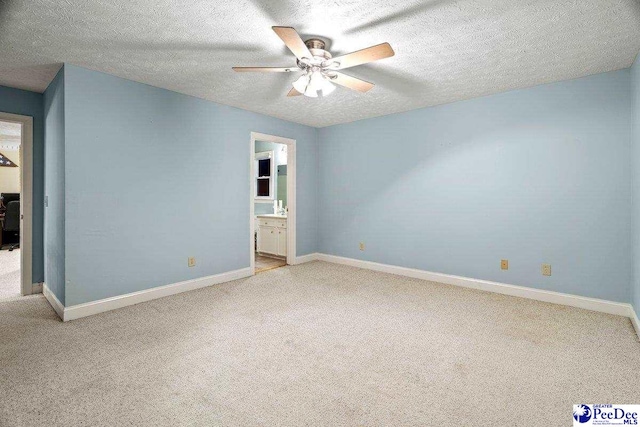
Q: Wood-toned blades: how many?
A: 5